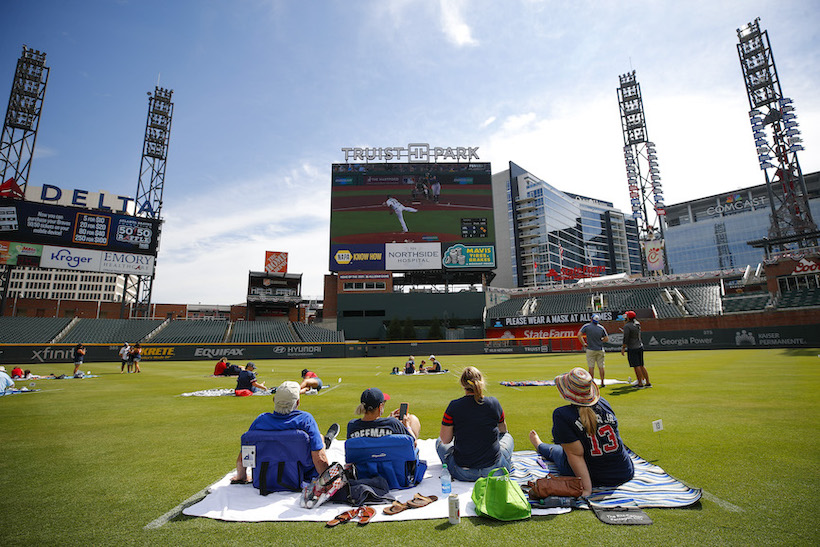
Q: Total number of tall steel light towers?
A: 4